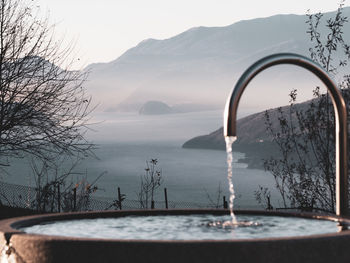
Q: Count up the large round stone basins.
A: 1